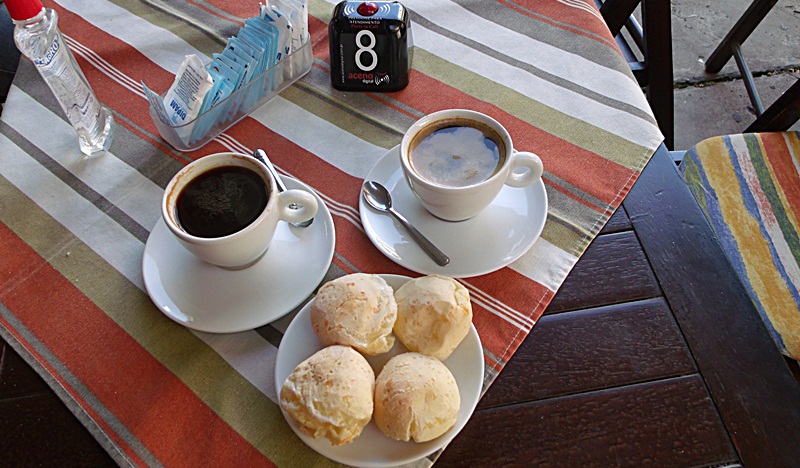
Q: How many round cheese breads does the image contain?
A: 4